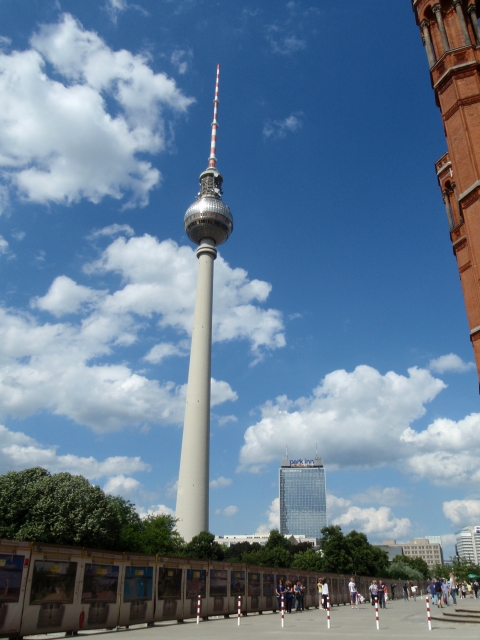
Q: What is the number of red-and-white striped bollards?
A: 6